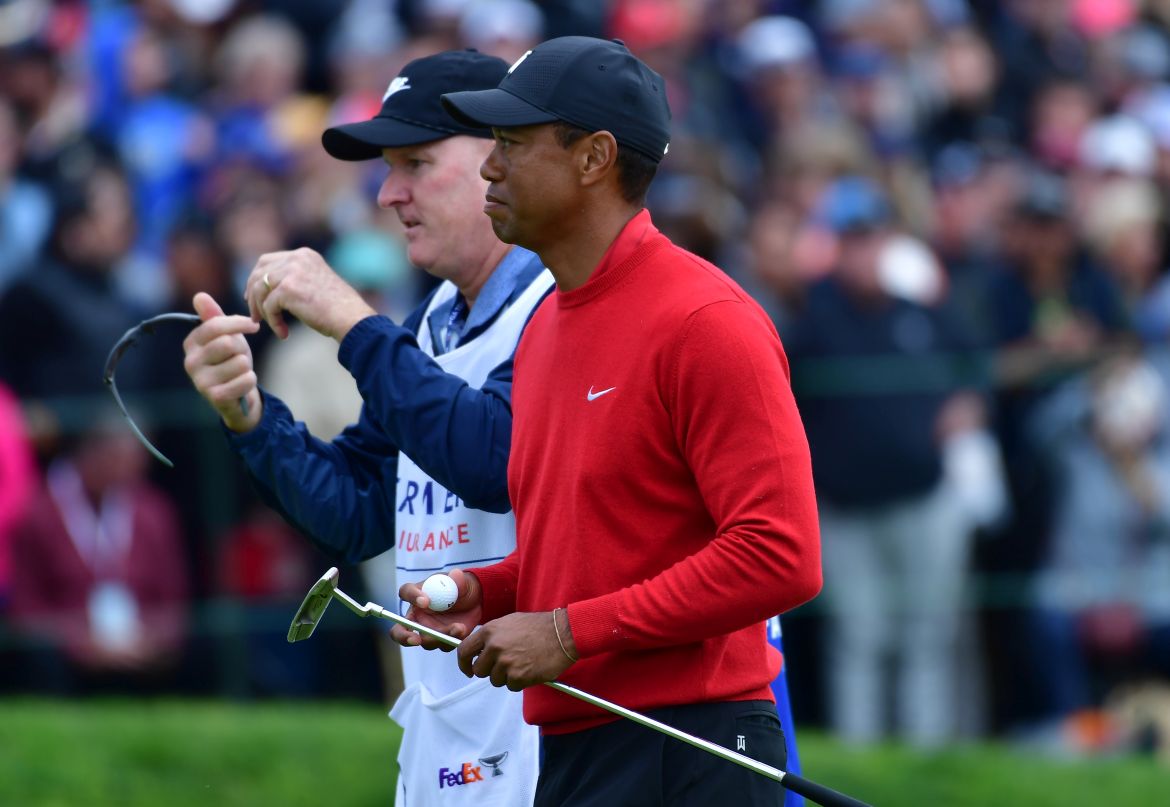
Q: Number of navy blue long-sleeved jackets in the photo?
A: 1